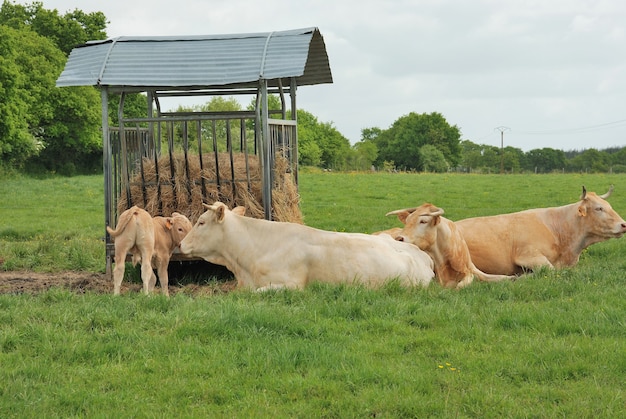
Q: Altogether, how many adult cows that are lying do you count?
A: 3